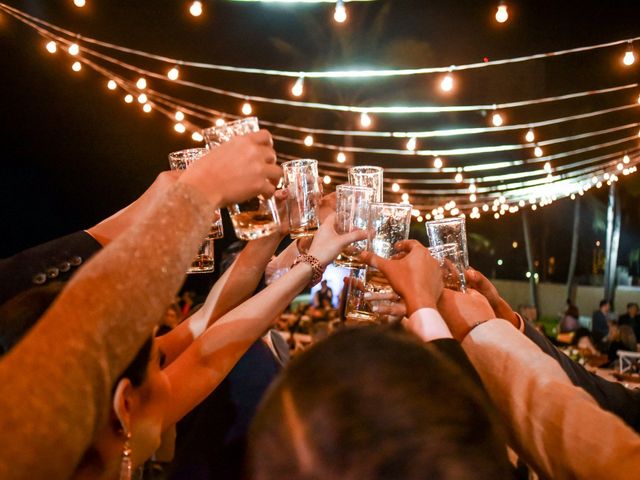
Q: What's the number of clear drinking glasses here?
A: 10